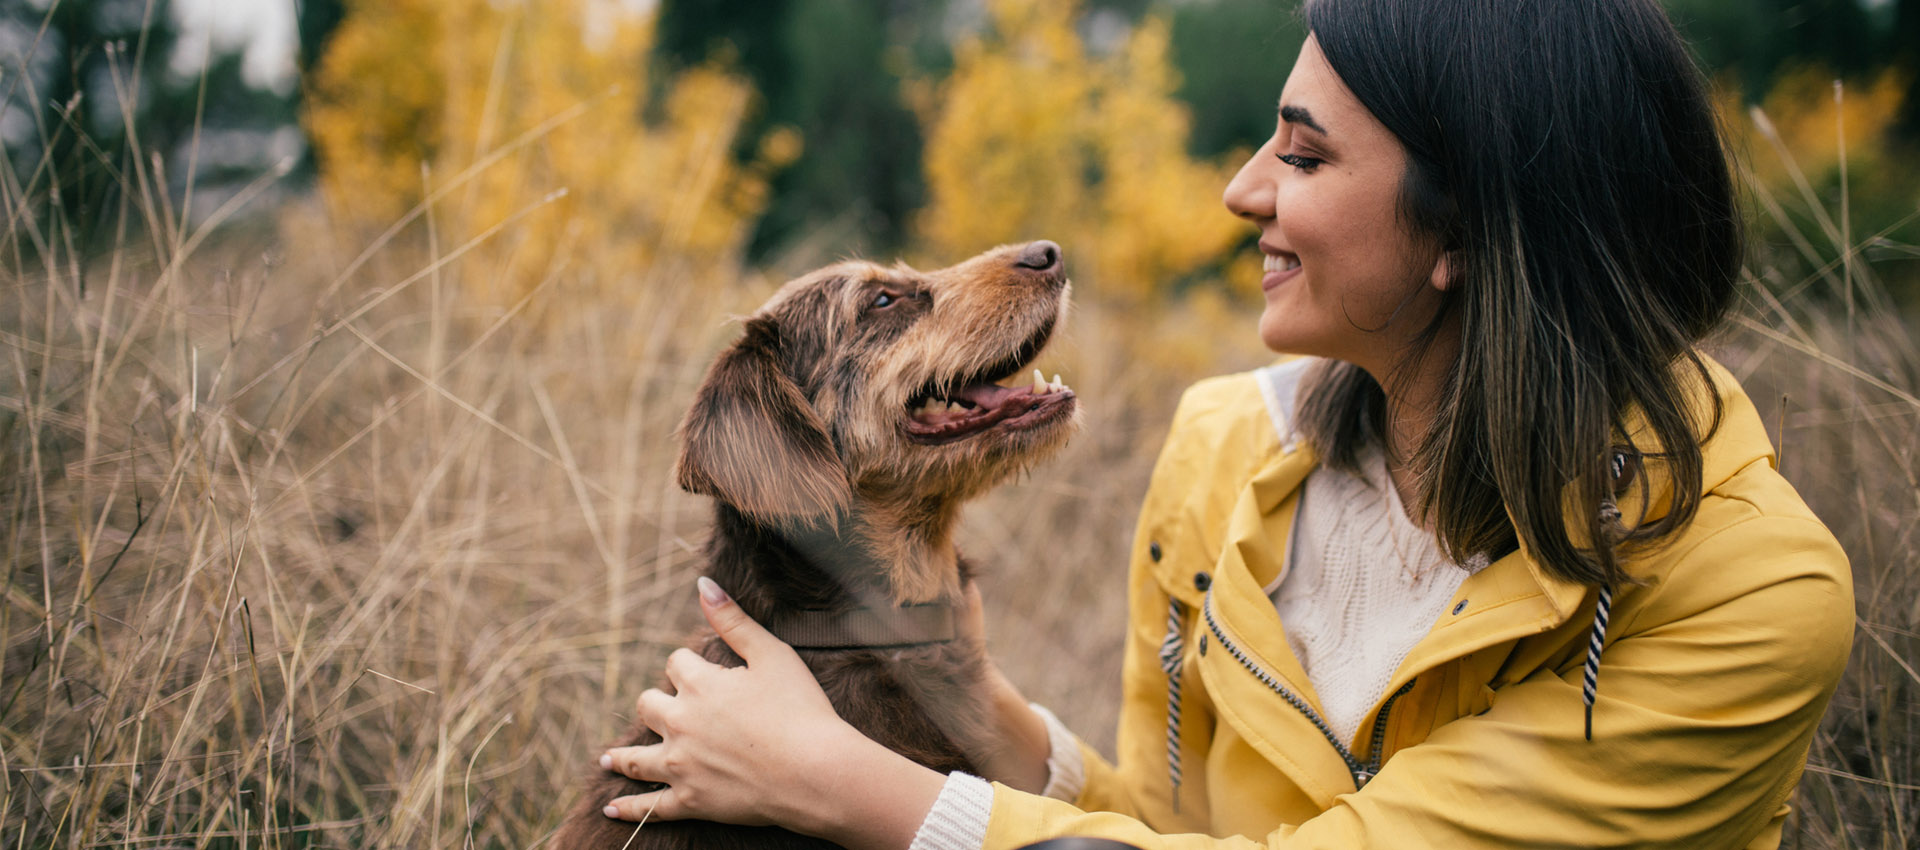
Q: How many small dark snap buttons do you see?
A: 4